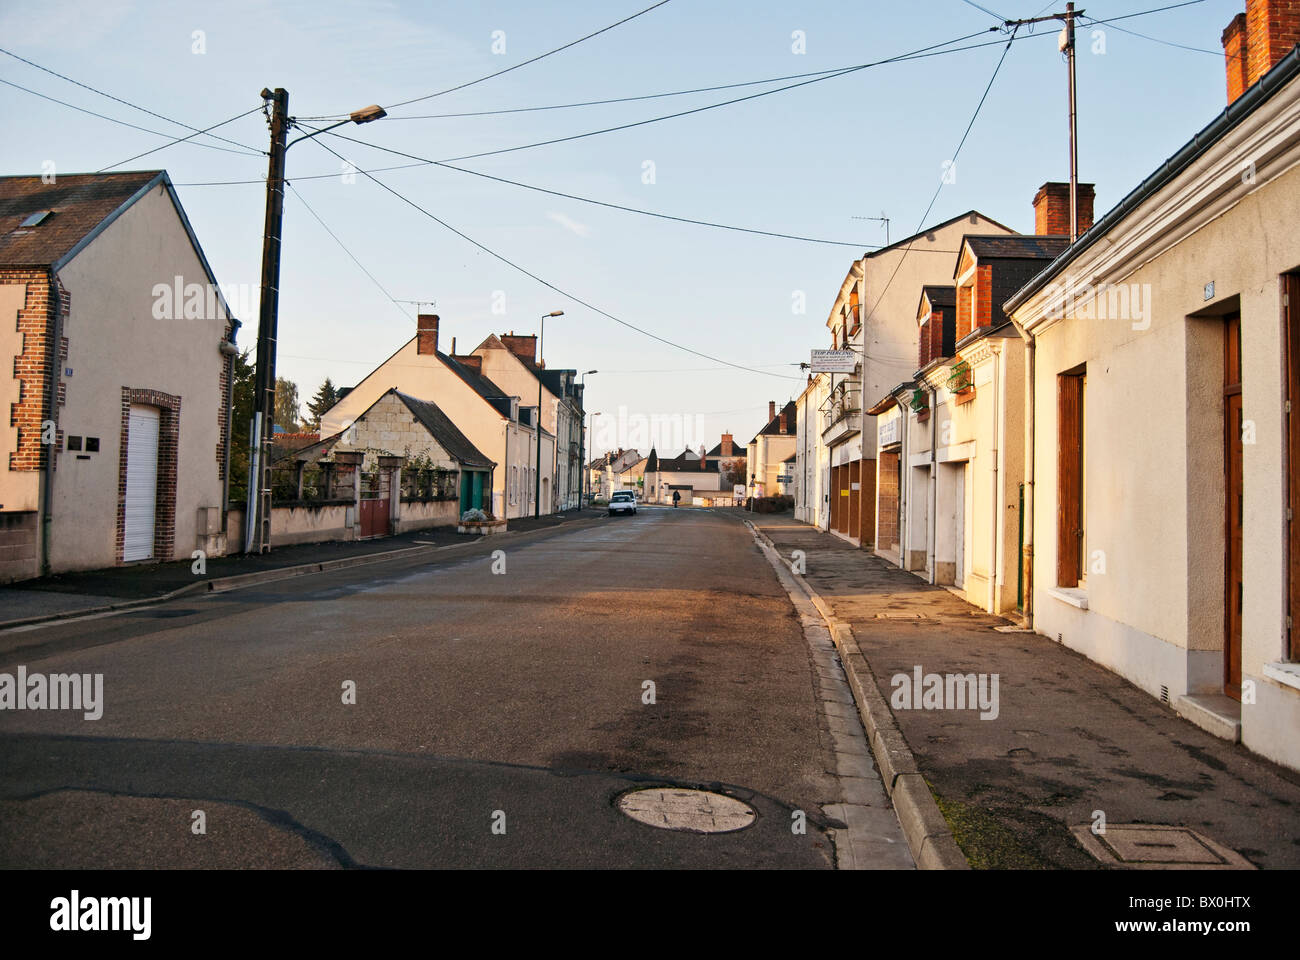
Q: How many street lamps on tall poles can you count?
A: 4